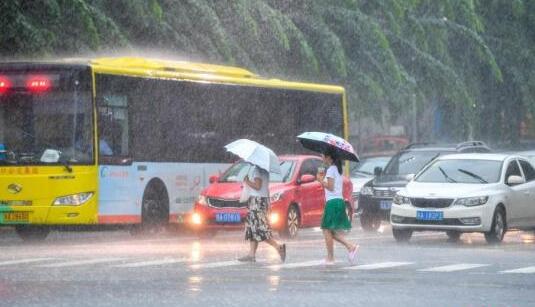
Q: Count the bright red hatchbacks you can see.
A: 1